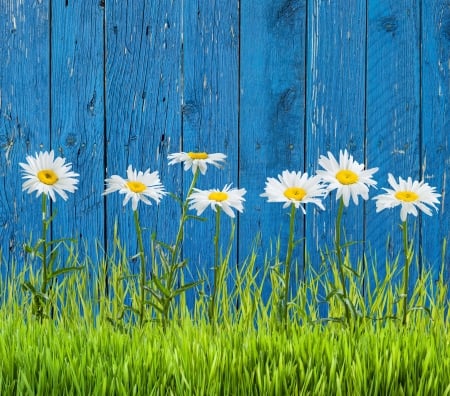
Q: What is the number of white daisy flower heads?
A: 7